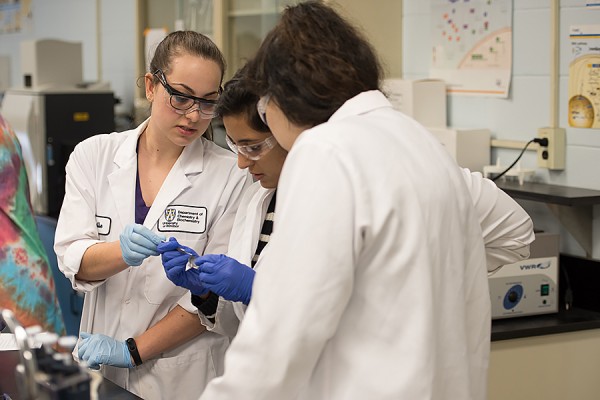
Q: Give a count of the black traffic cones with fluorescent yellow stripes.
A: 0